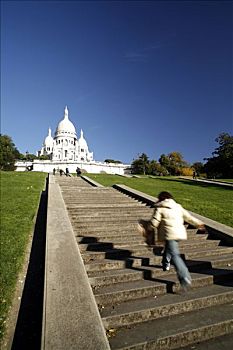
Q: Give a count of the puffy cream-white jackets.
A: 1